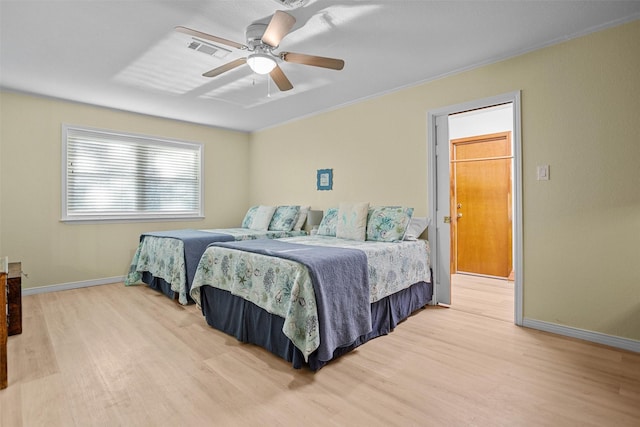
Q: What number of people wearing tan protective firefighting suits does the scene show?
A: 0